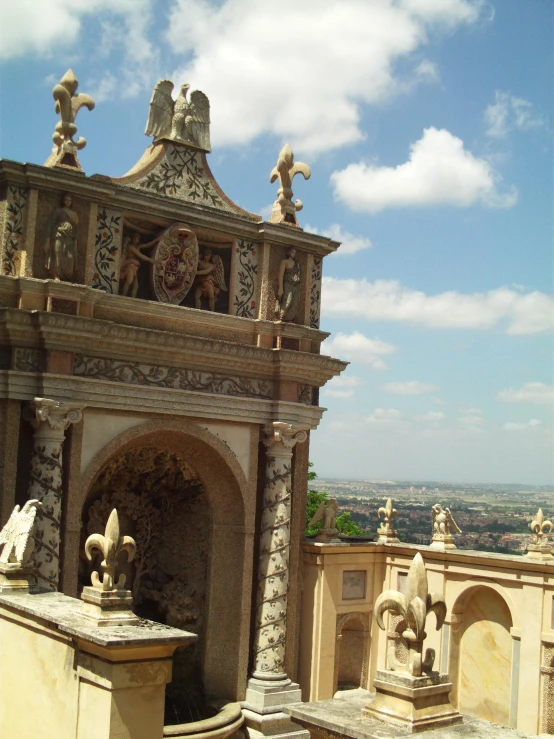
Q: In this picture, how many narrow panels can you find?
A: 4